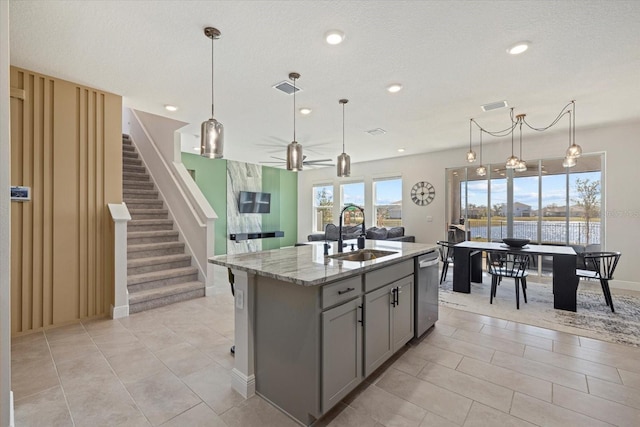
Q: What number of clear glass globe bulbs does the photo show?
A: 6